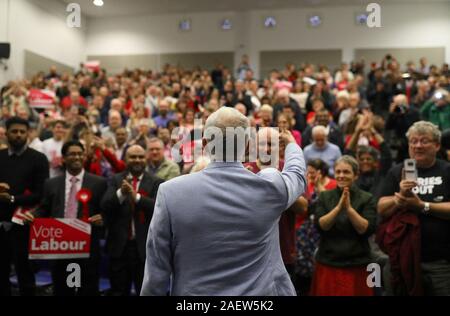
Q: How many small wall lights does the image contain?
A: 5